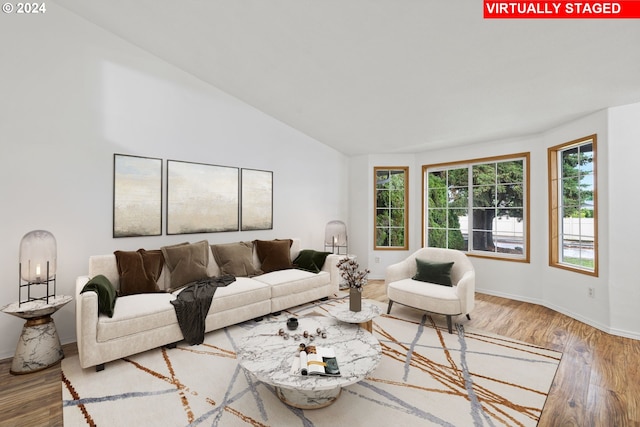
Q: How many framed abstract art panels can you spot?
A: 3